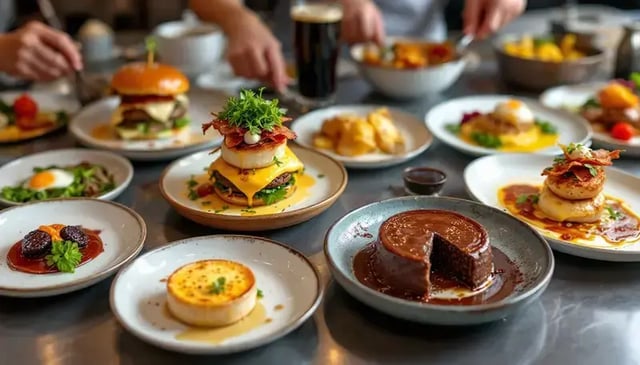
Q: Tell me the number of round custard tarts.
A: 1